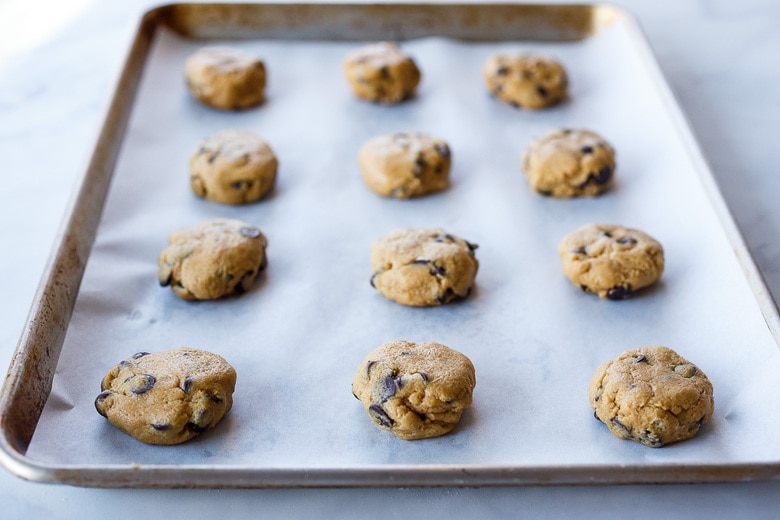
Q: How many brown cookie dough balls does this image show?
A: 12